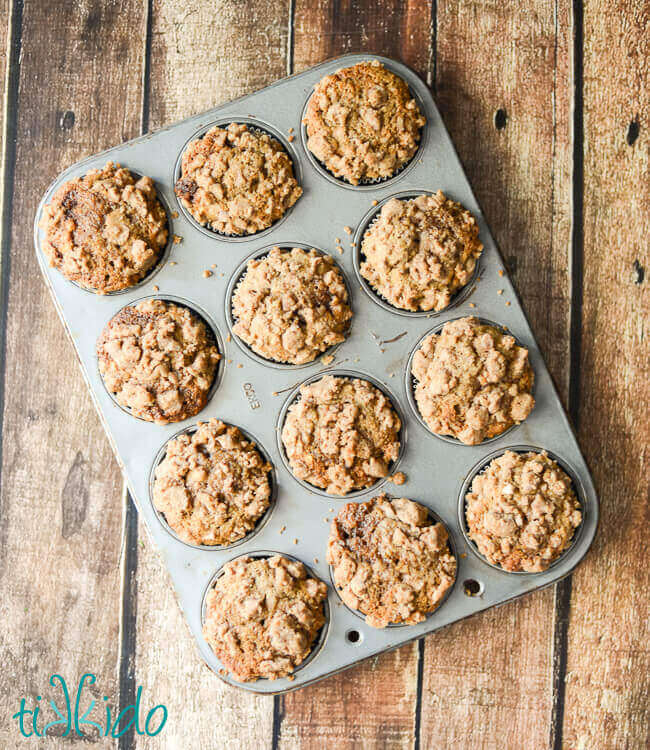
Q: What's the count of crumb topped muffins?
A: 12